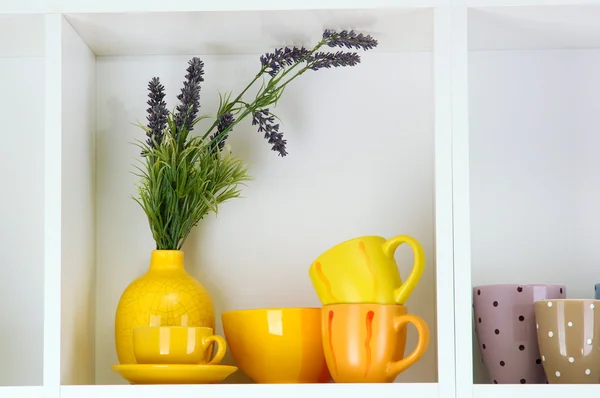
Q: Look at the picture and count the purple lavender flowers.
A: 7